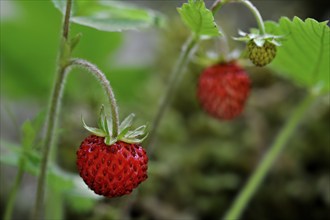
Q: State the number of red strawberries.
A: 2